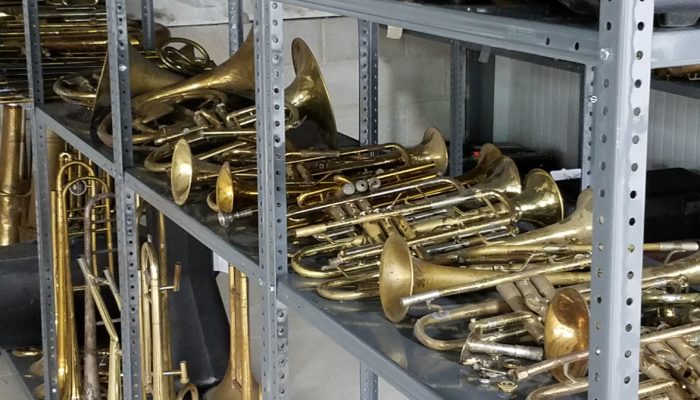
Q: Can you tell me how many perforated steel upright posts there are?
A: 9